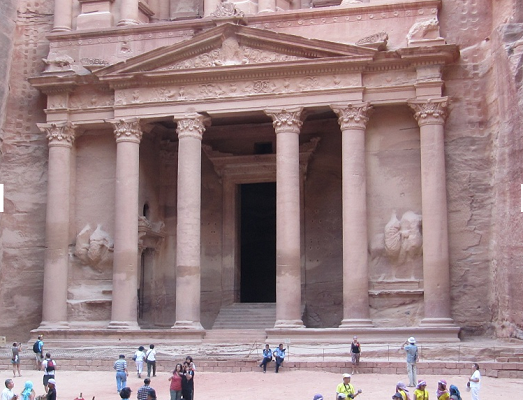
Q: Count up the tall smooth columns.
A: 6